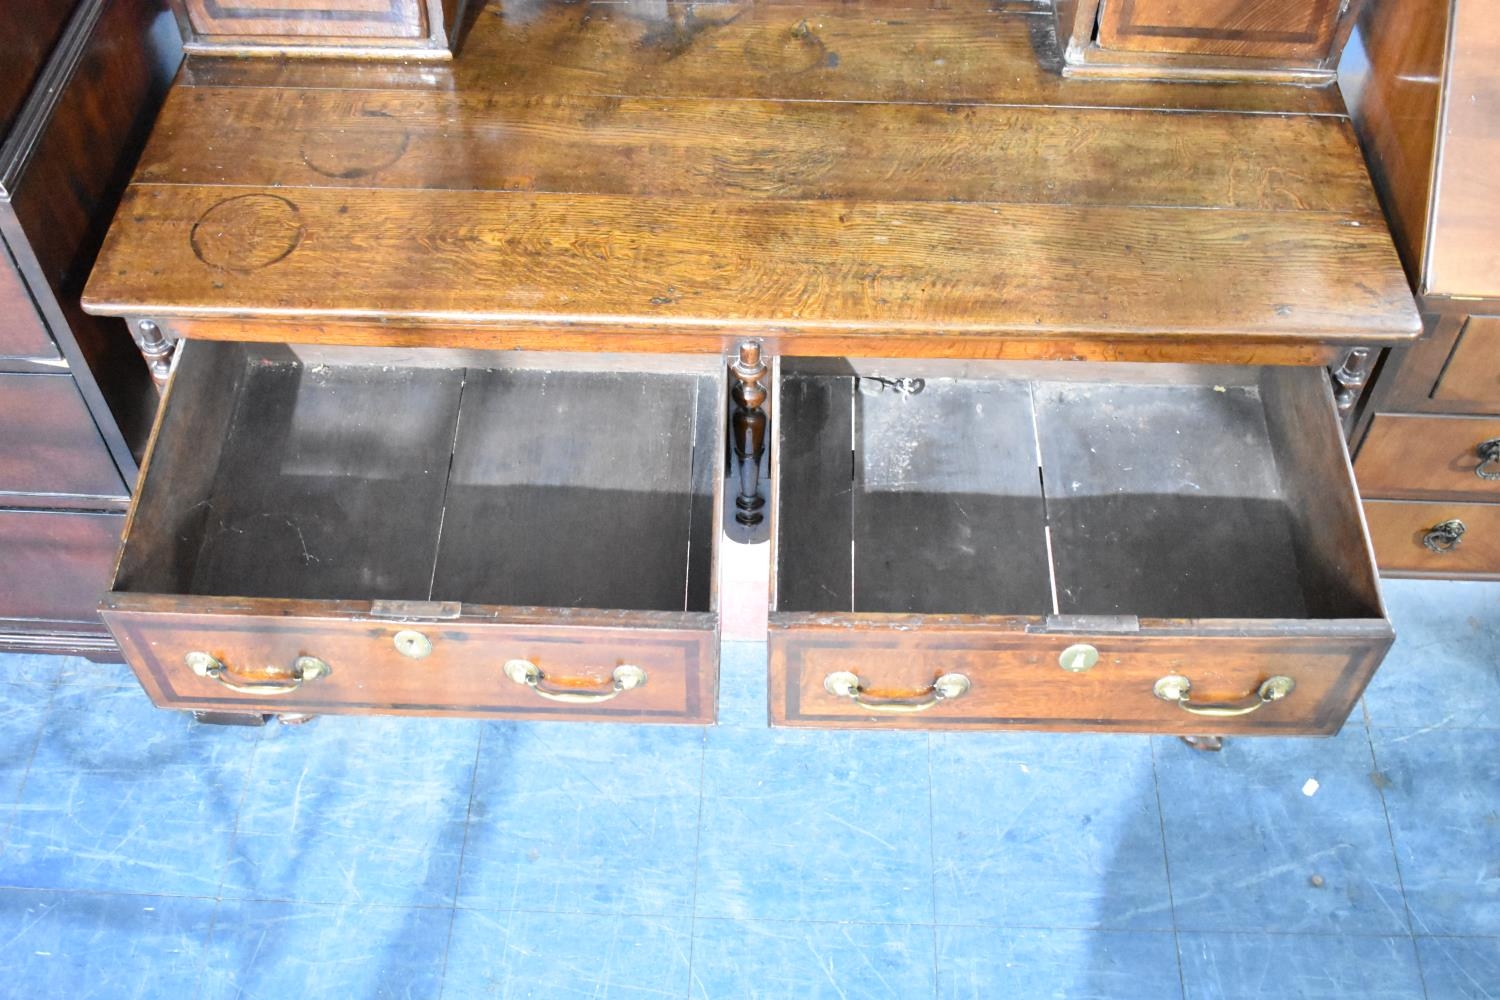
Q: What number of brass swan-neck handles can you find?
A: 4